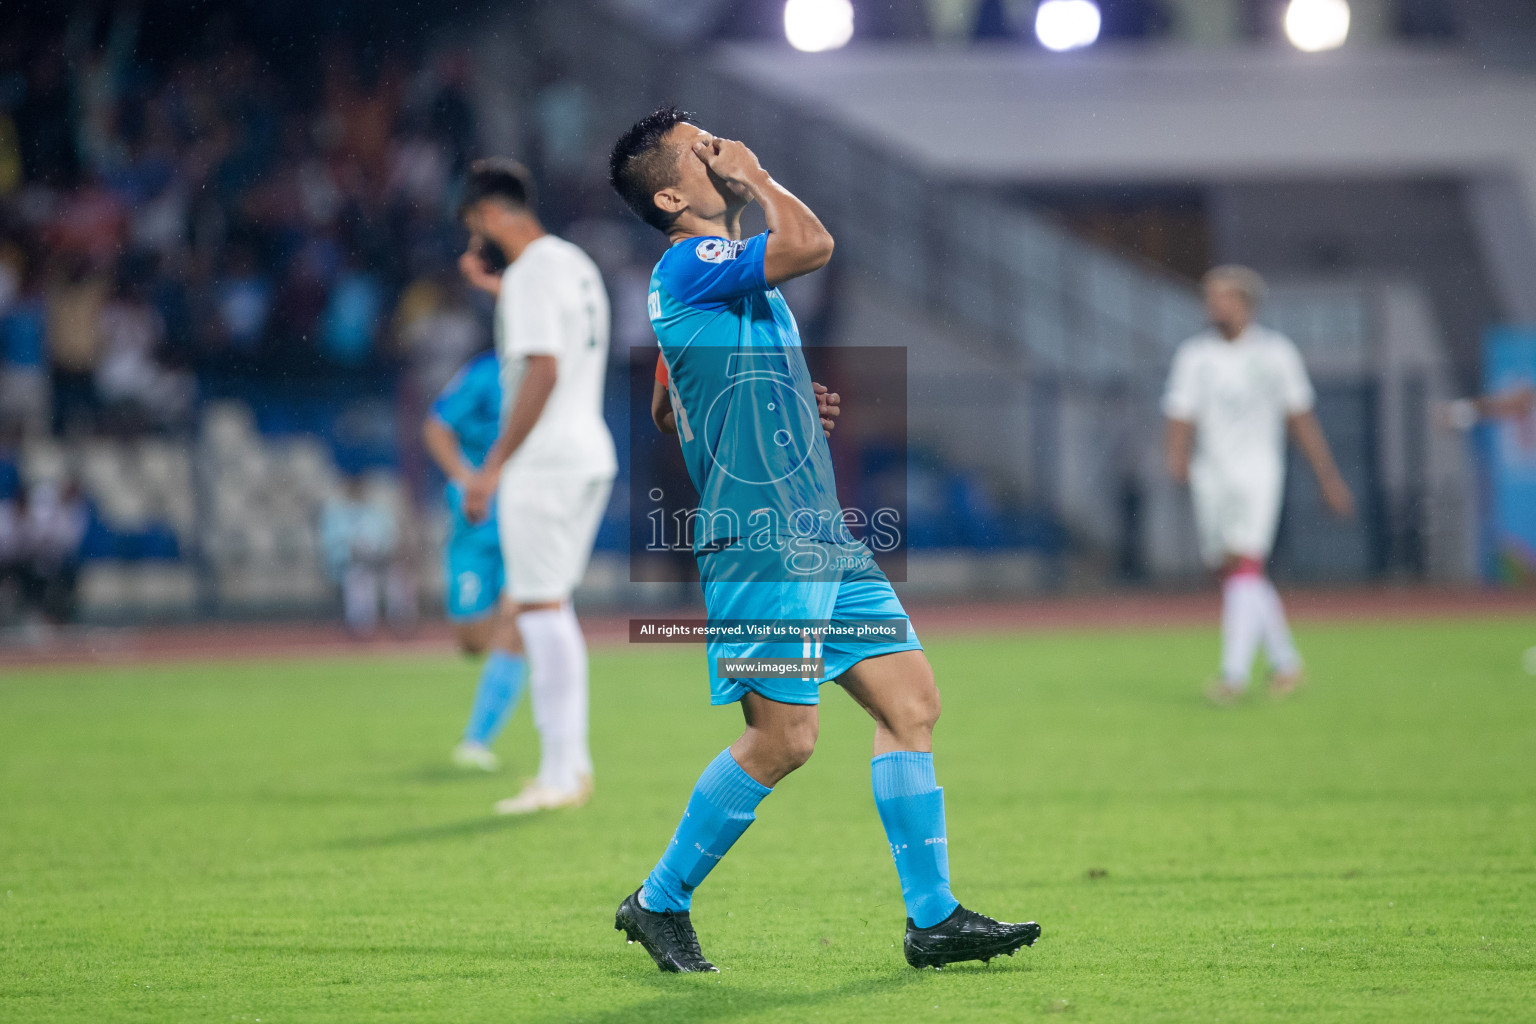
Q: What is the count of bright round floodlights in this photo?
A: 3